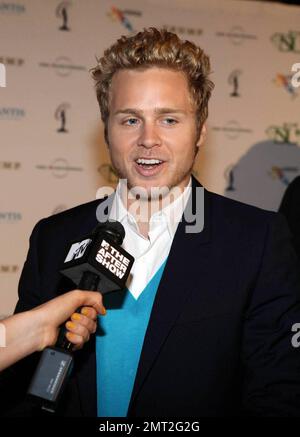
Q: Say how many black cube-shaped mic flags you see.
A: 1